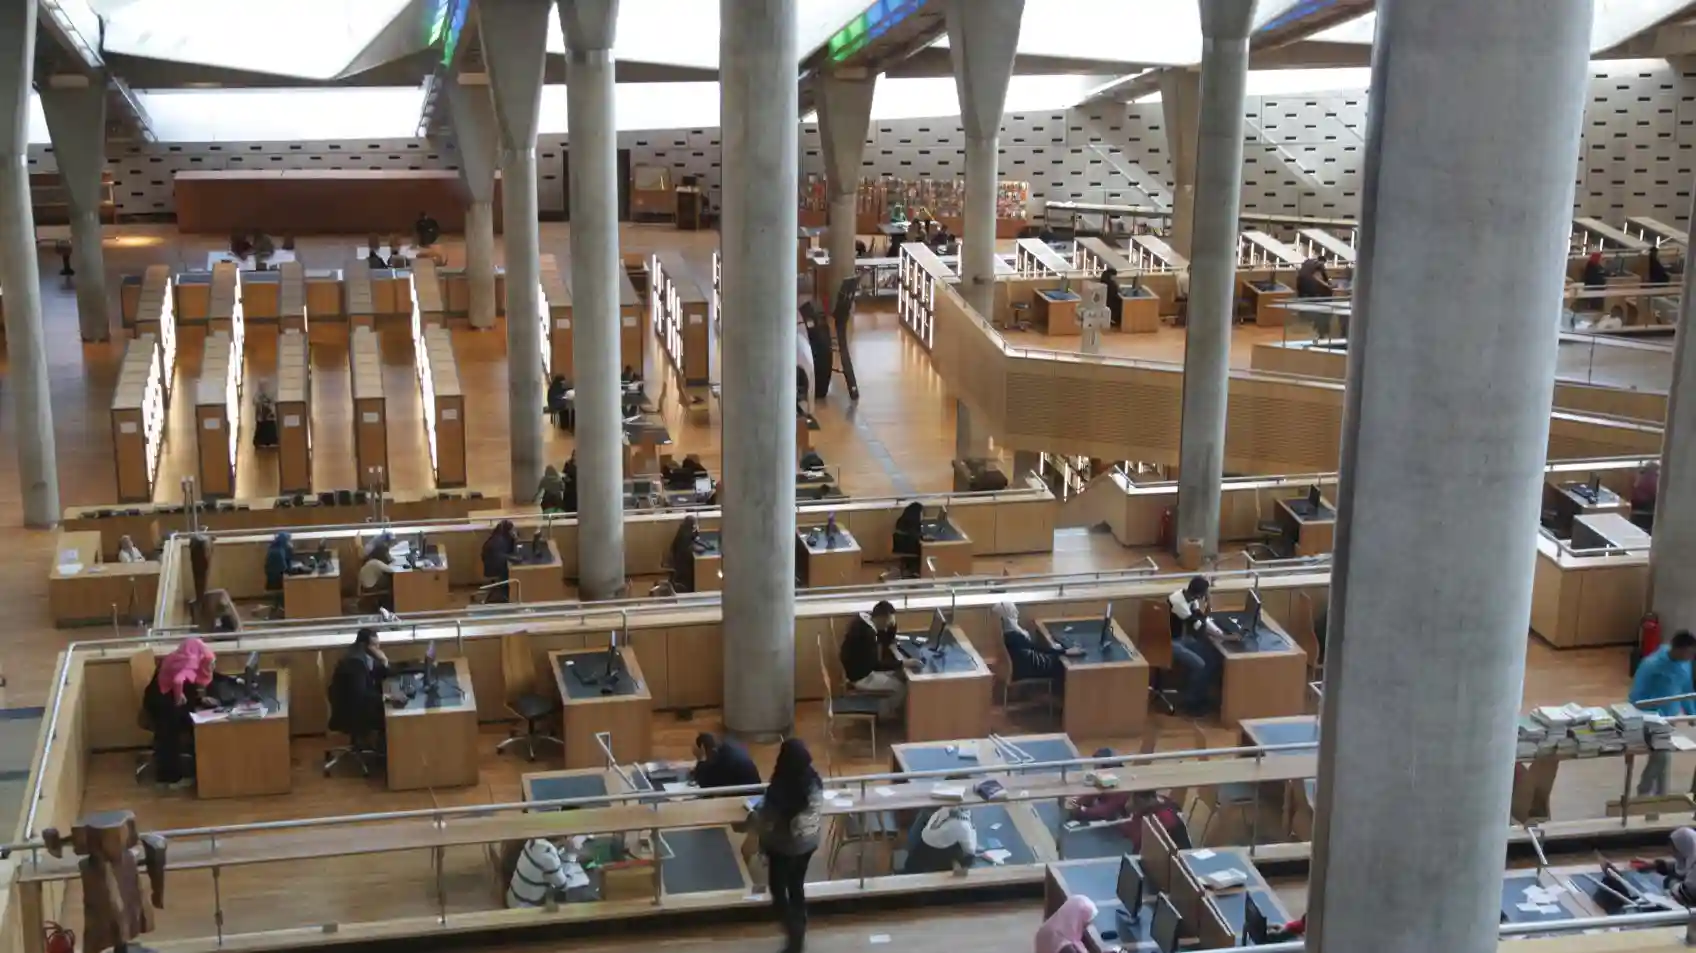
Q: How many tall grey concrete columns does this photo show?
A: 12